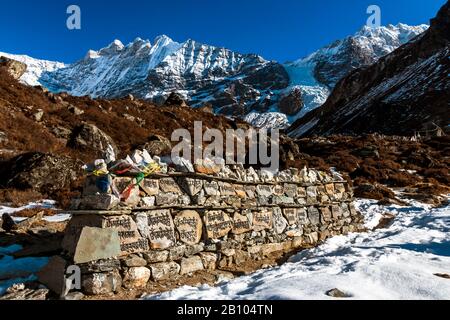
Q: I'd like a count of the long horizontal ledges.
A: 2